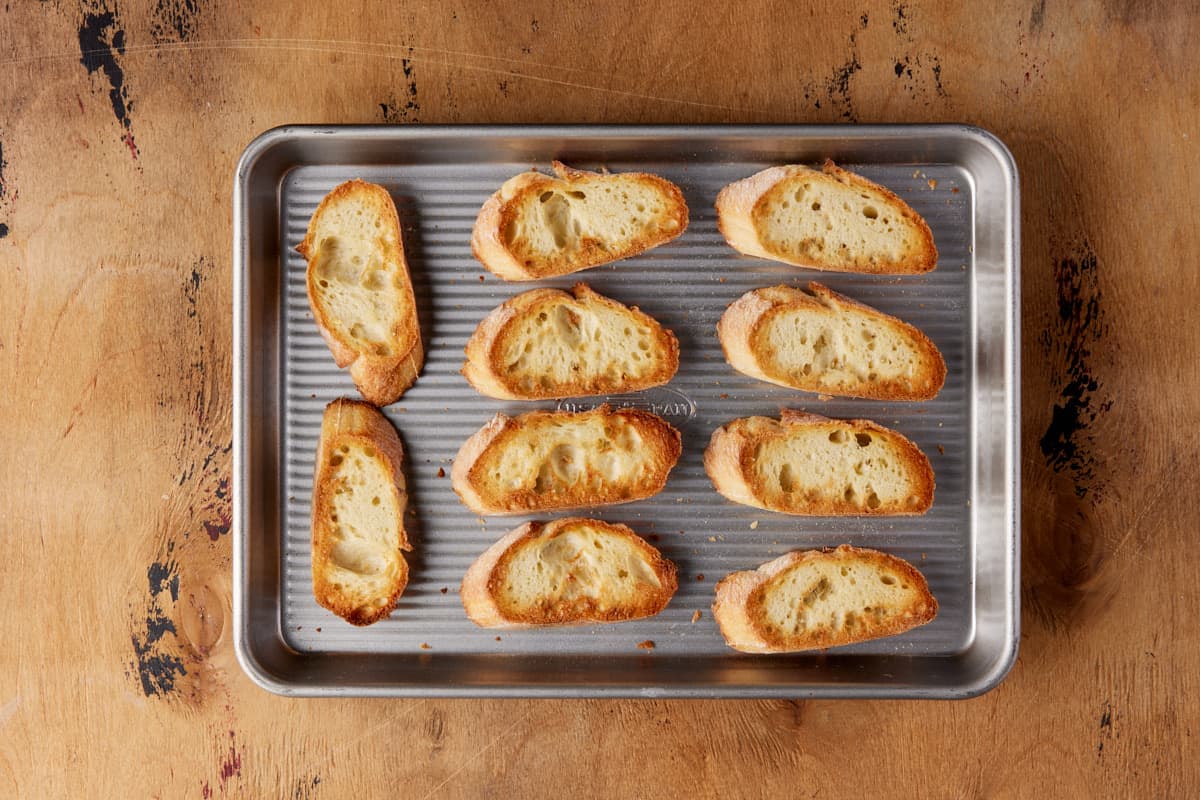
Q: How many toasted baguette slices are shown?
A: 10